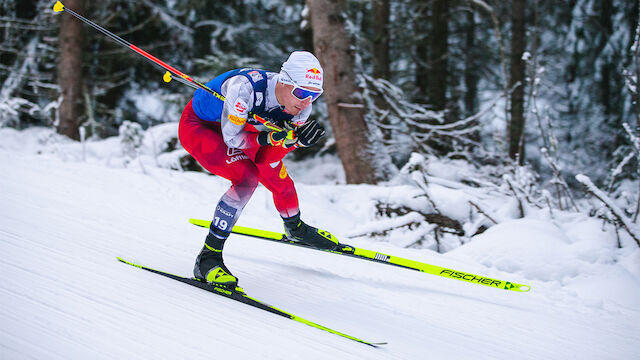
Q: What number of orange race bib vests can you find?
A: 0